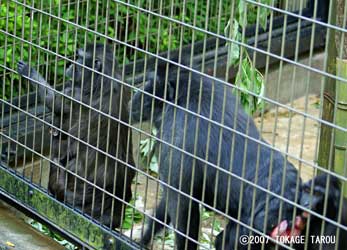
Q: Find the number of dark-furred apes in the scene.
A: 3